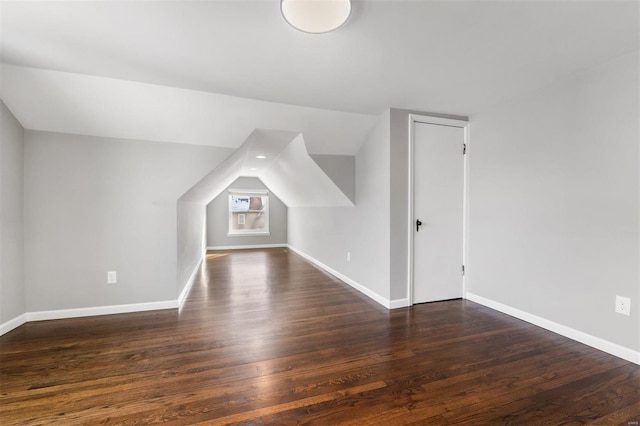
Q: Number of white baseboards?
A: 7